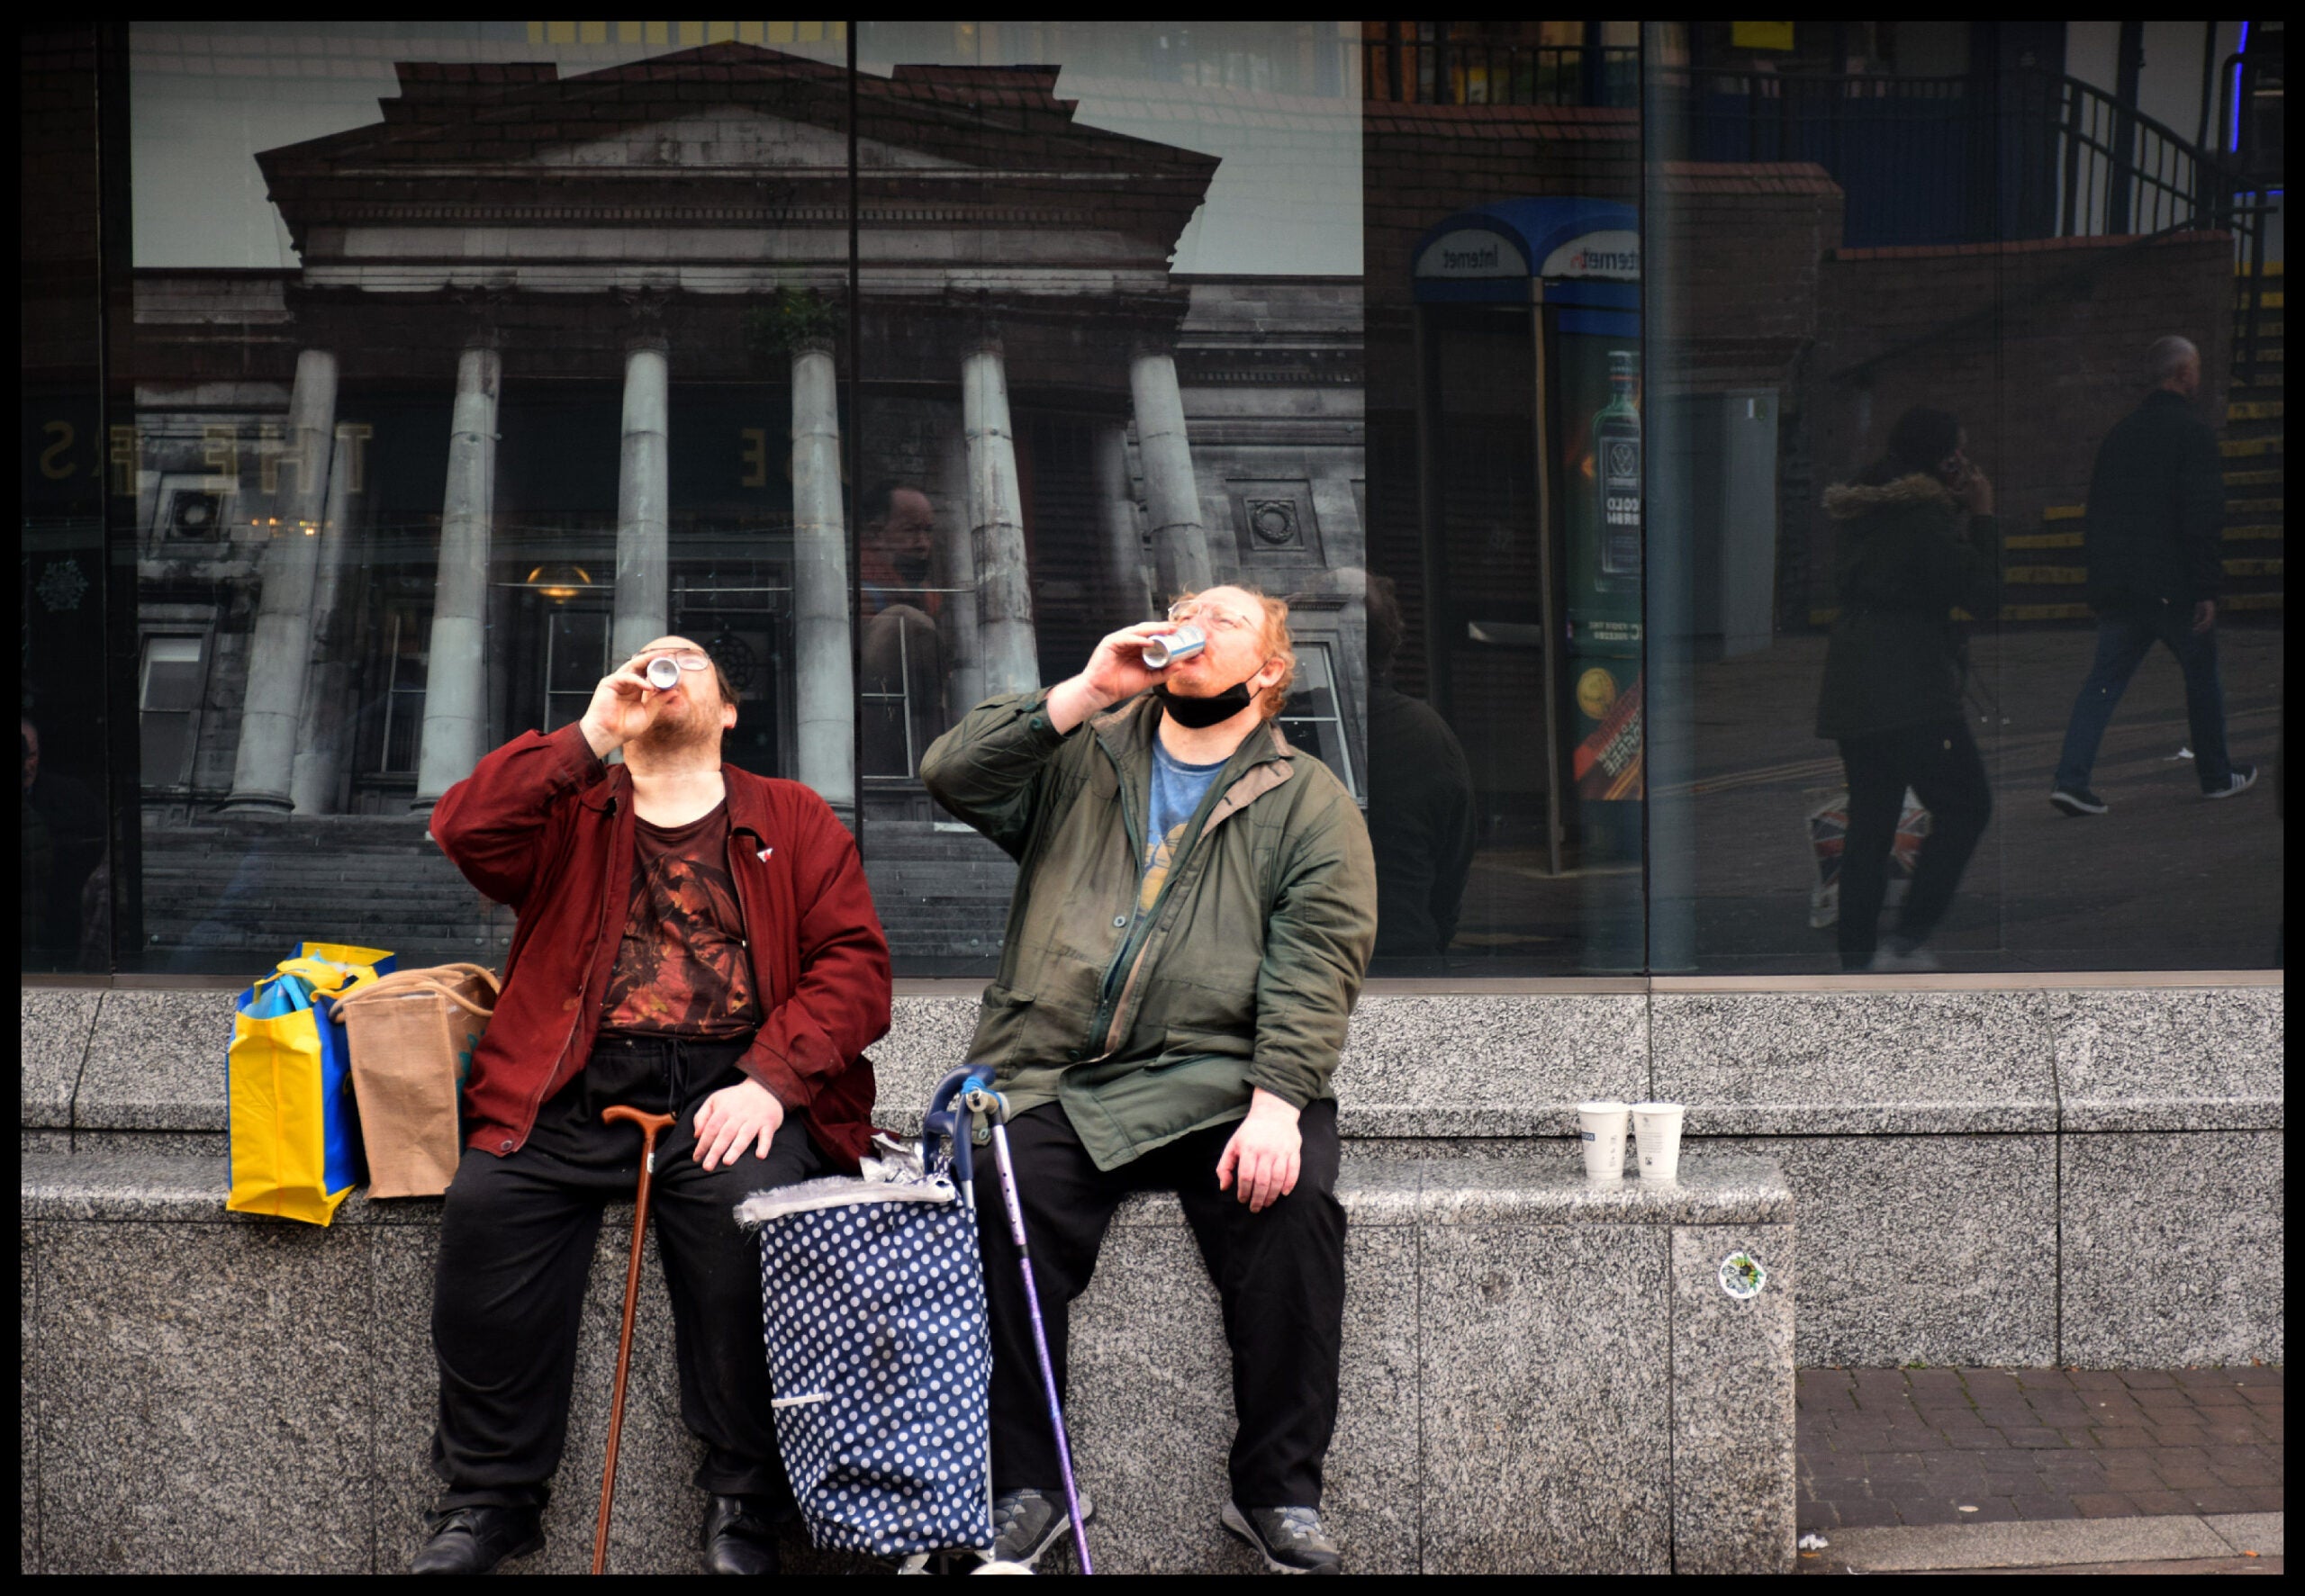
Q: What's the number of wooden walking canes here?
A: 1